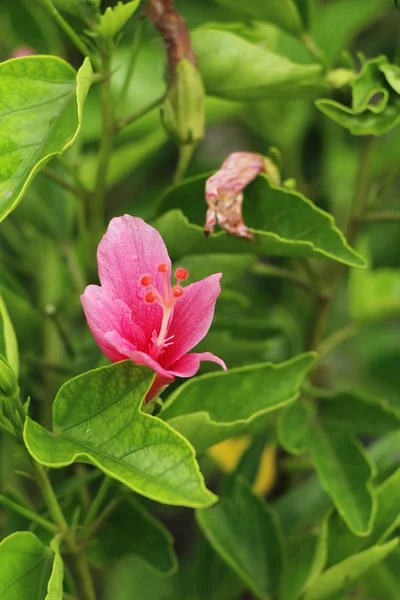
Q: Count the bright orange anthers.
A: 5